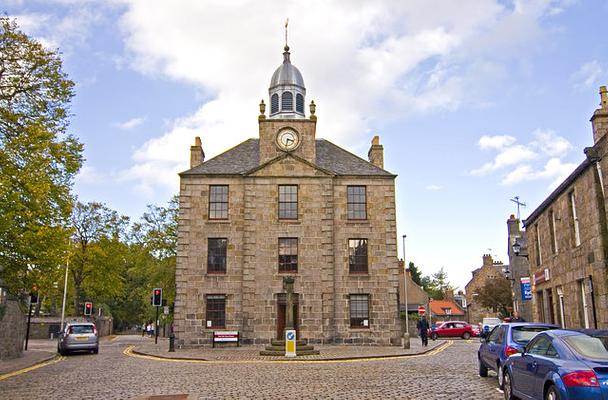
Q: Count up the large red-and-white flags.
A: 0